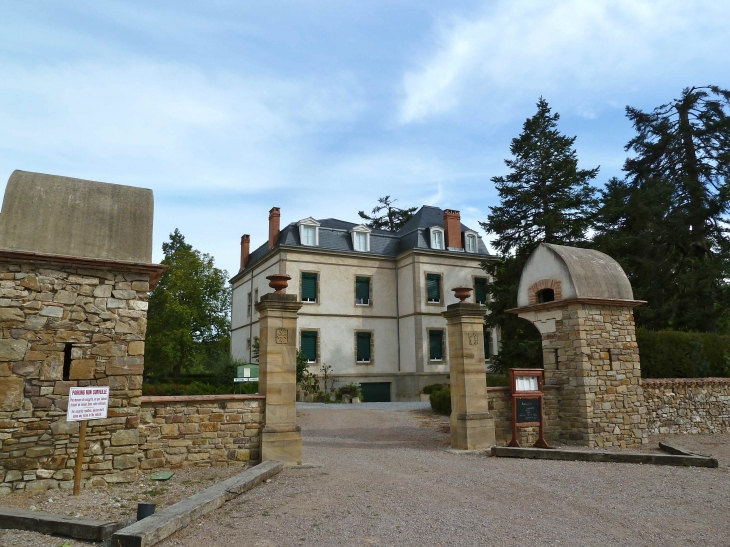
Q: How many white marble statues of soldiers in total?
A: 0